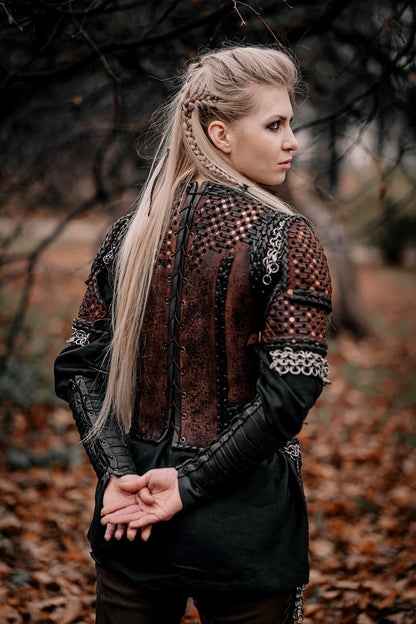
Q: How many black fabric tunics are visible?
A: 1